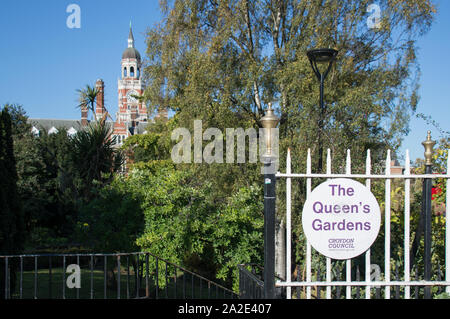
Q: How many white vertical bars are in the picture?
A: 8